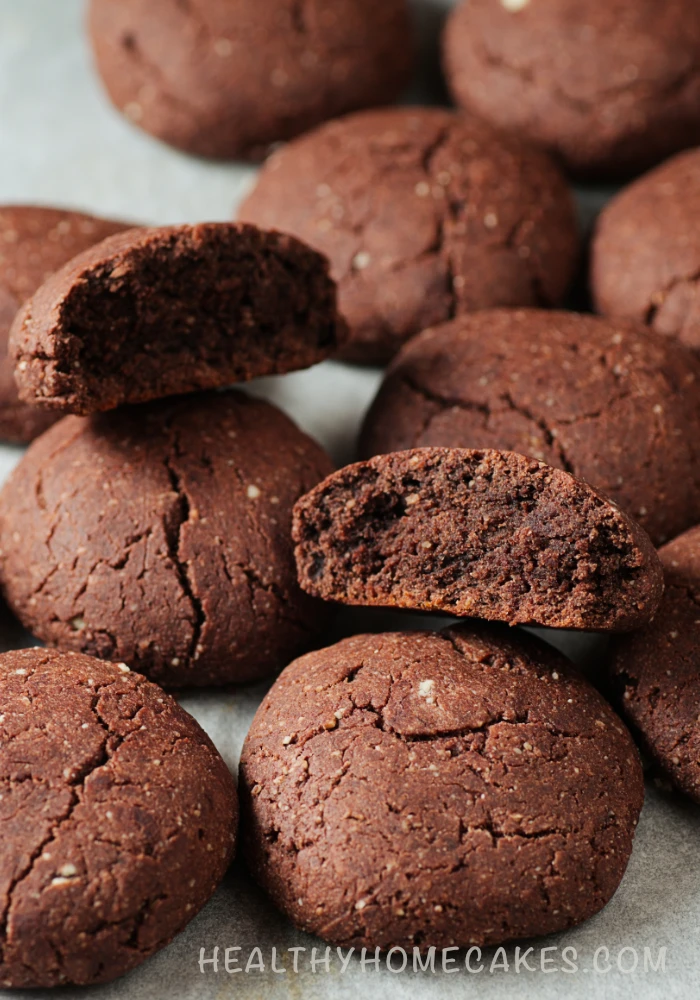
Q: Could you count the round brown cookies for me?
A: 10